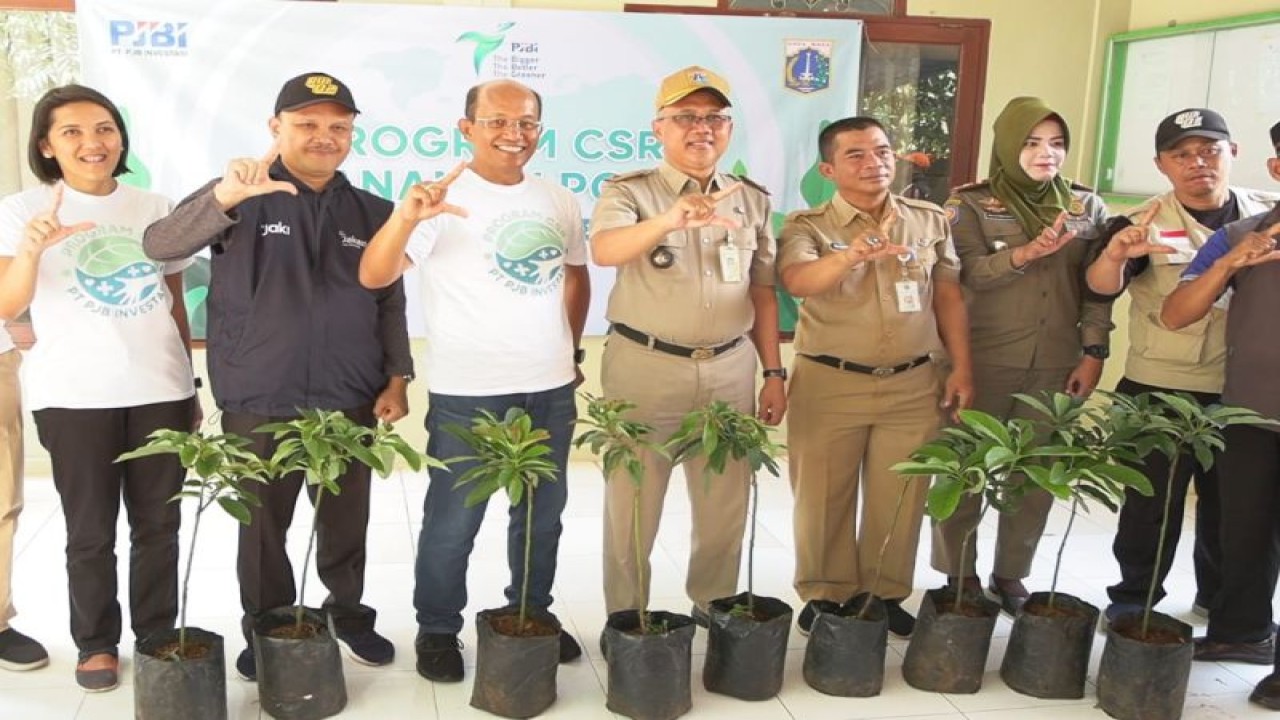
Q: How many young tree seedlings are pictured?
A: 9